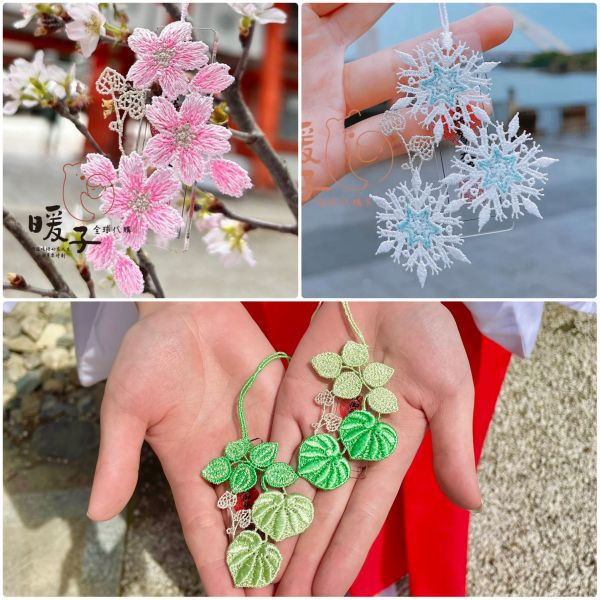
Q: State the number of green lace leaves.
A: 14